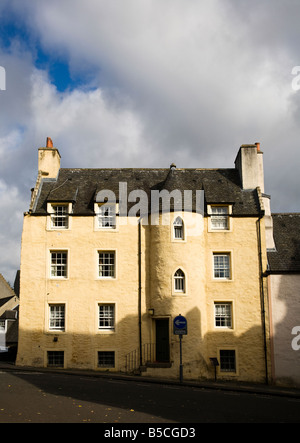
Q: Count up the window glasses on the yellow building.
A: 14